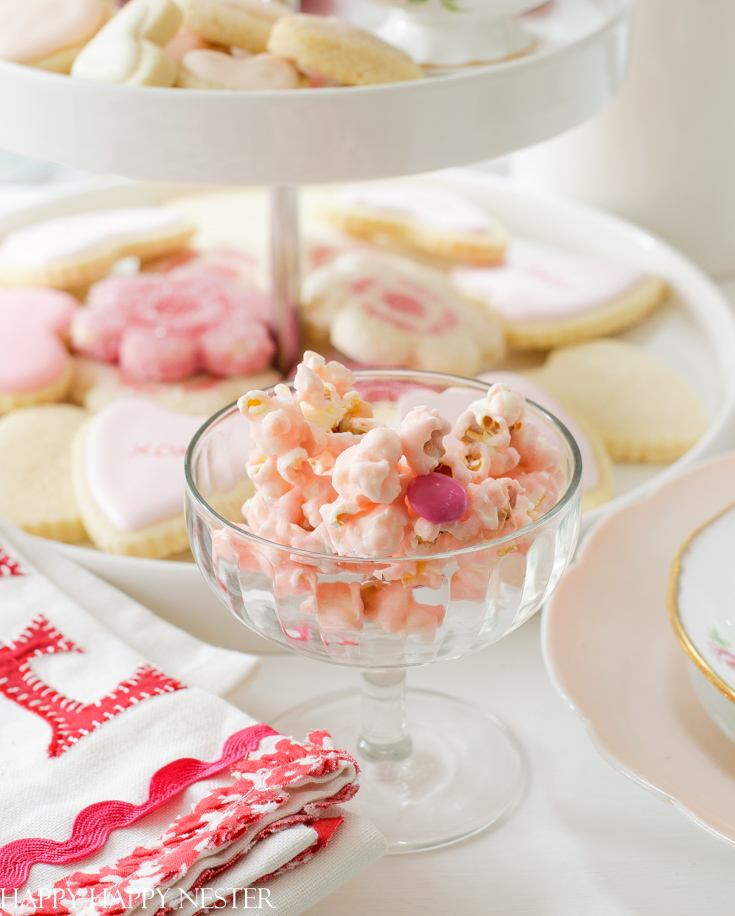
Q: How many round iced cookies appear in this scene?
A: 0